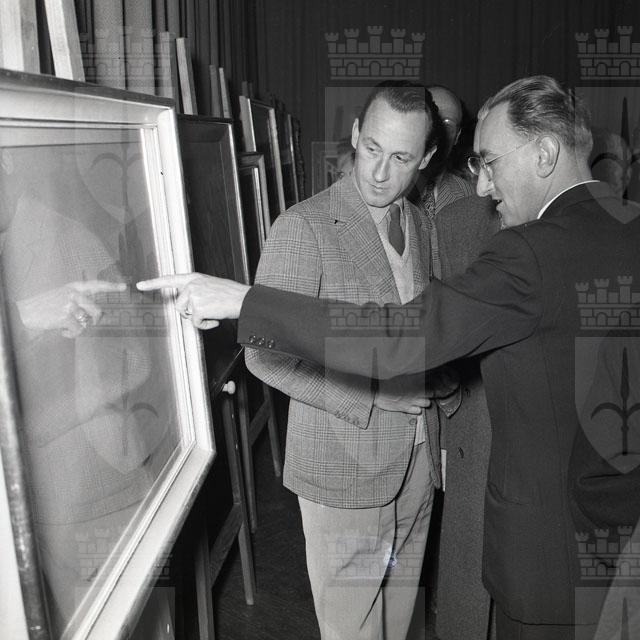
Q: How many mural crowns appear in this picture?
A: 9